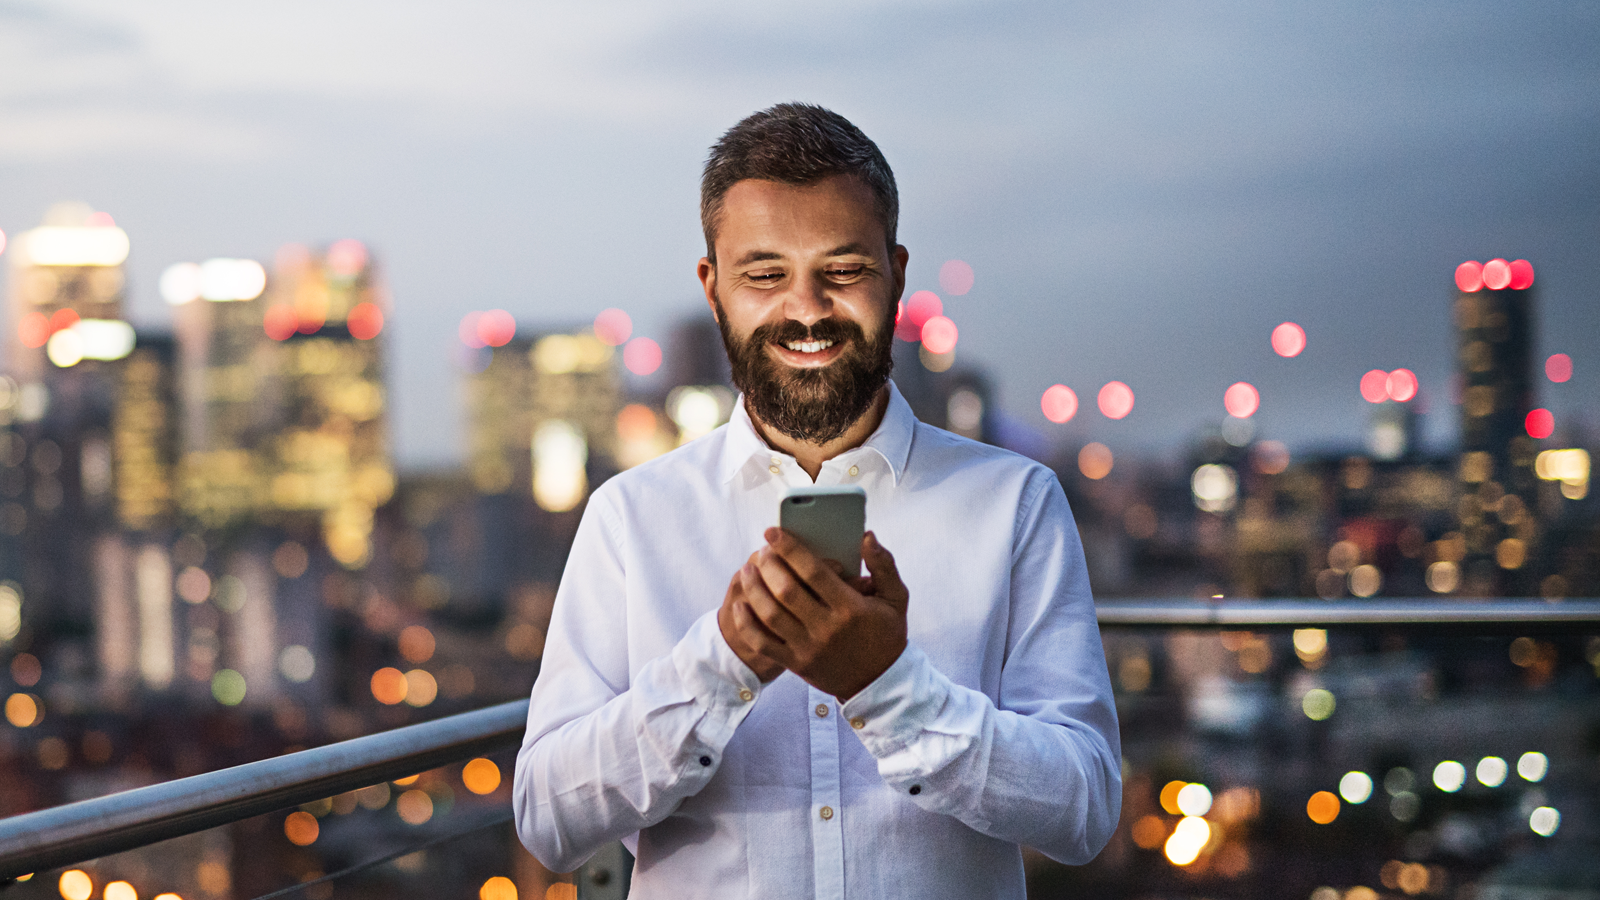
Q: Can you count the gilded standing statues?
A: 0